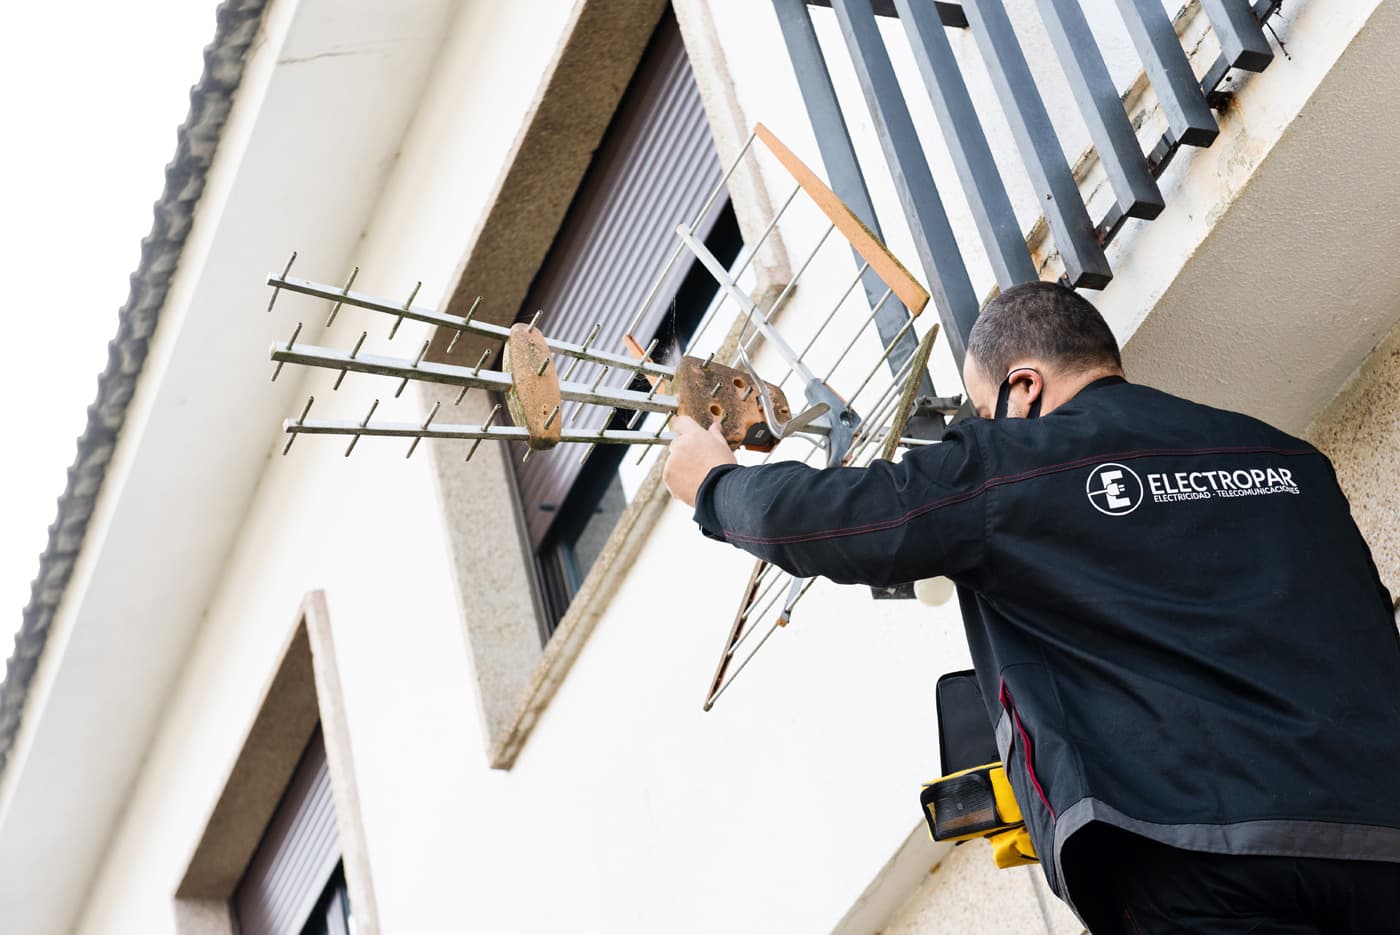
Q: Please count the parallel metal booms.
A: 3